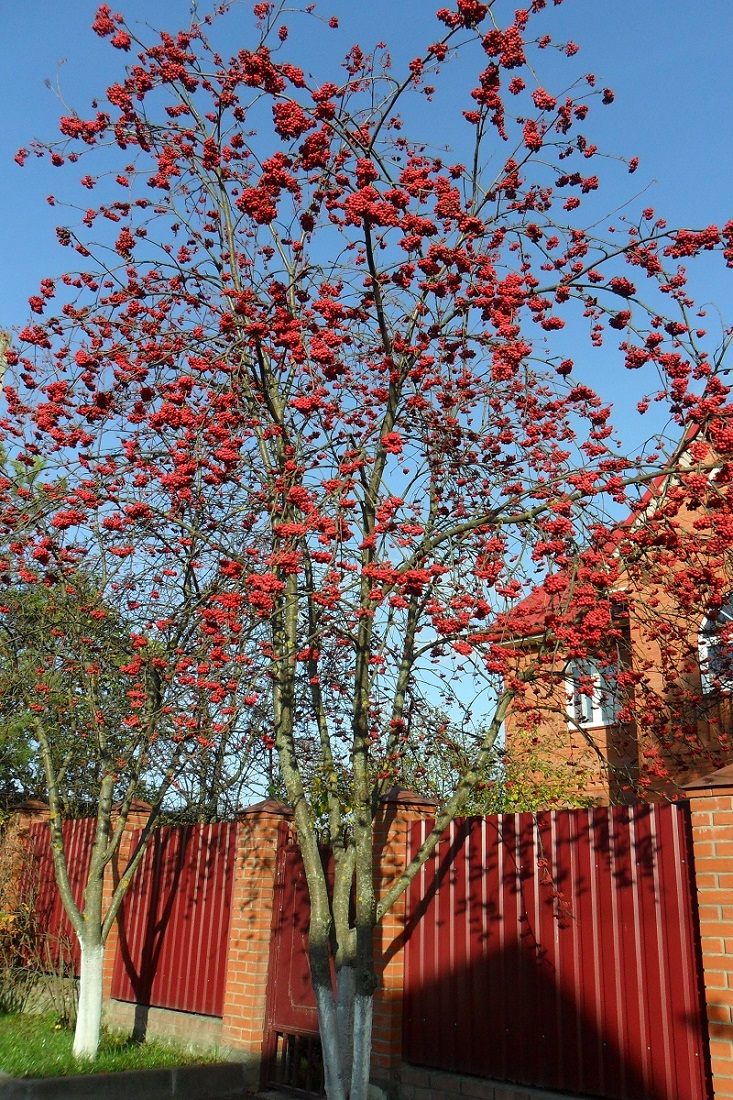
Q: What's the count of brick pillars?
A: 5